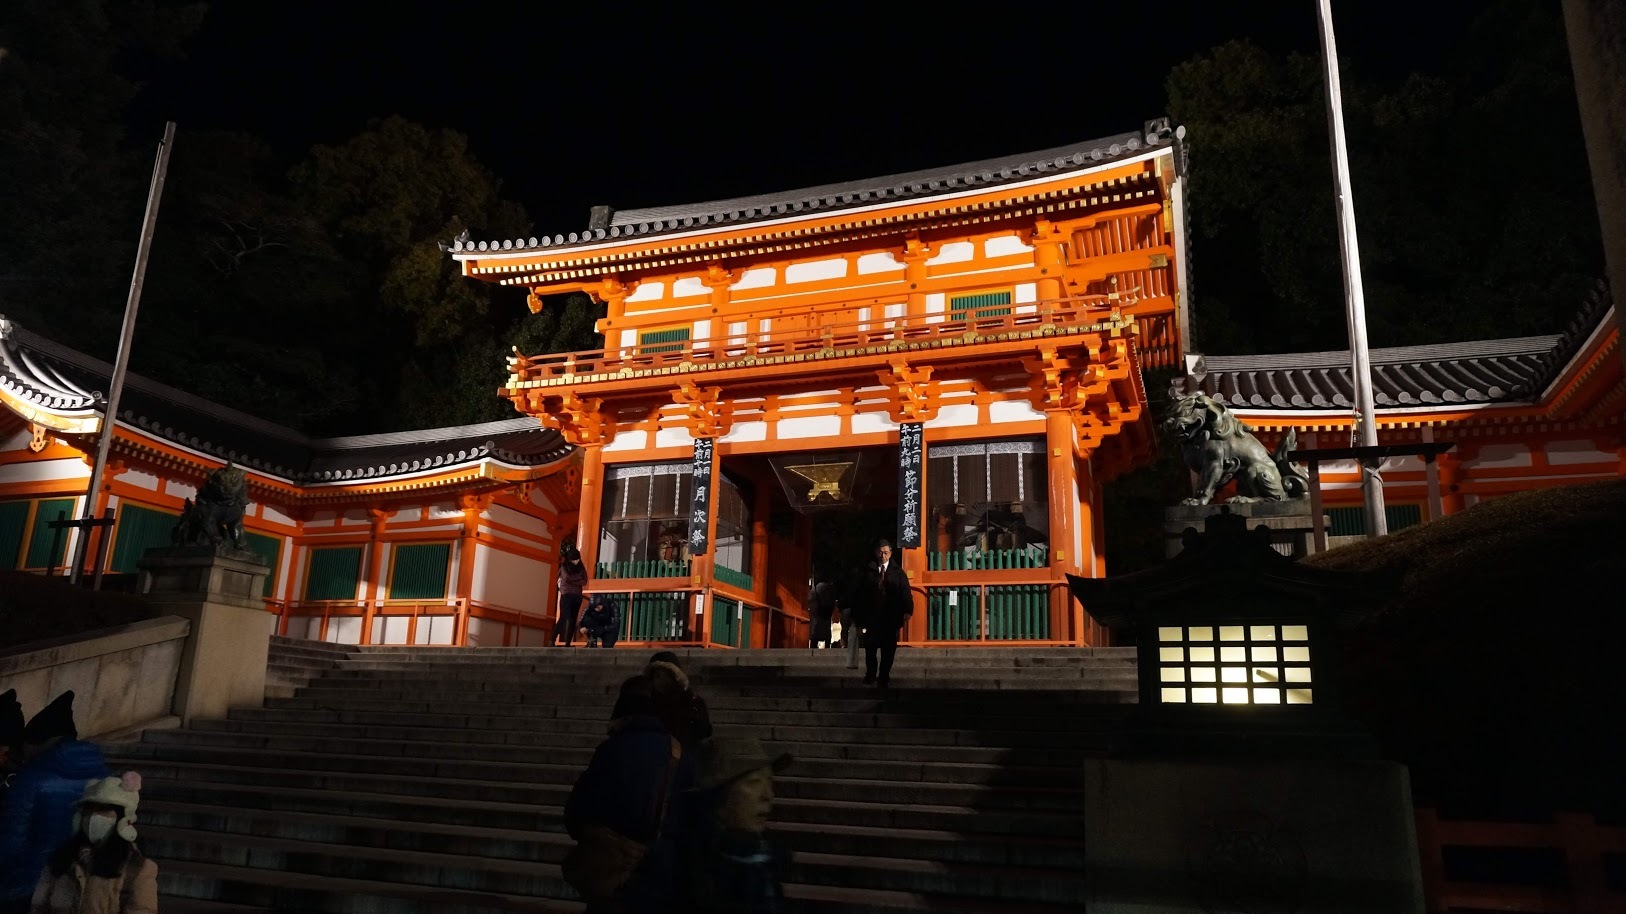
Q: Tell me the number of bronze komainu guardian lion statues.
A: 2